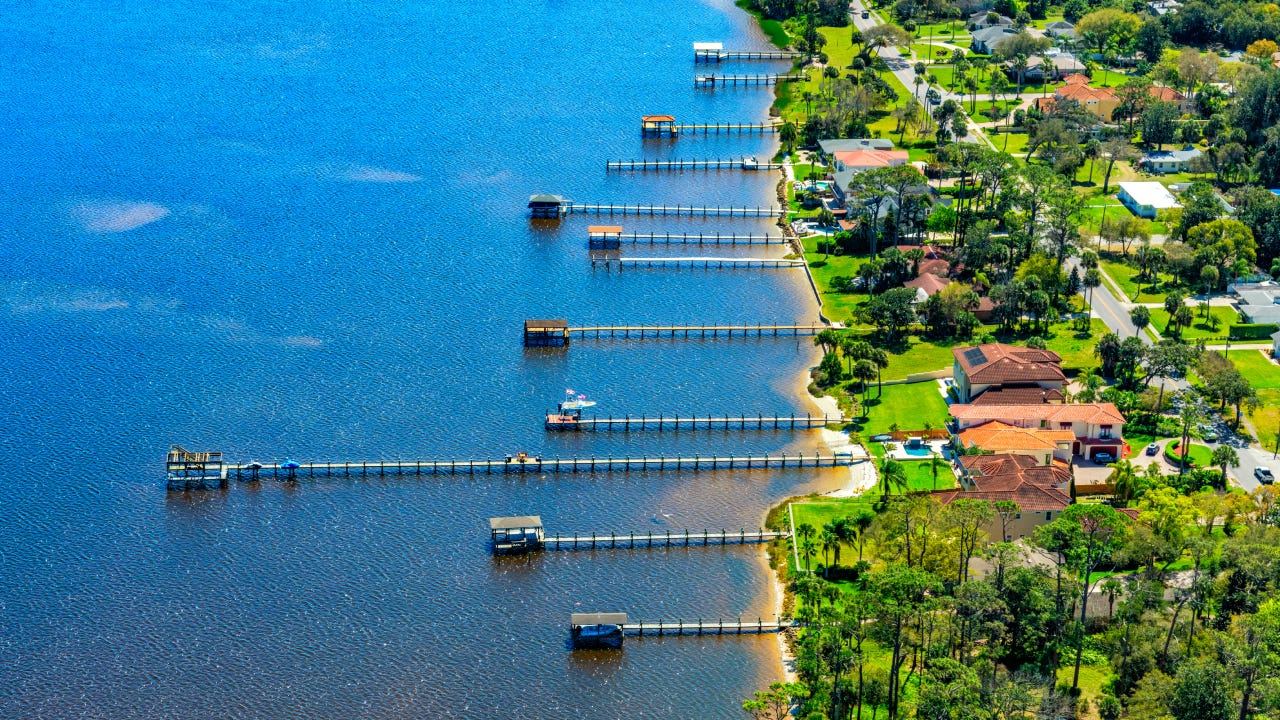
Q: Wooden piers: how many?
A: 12